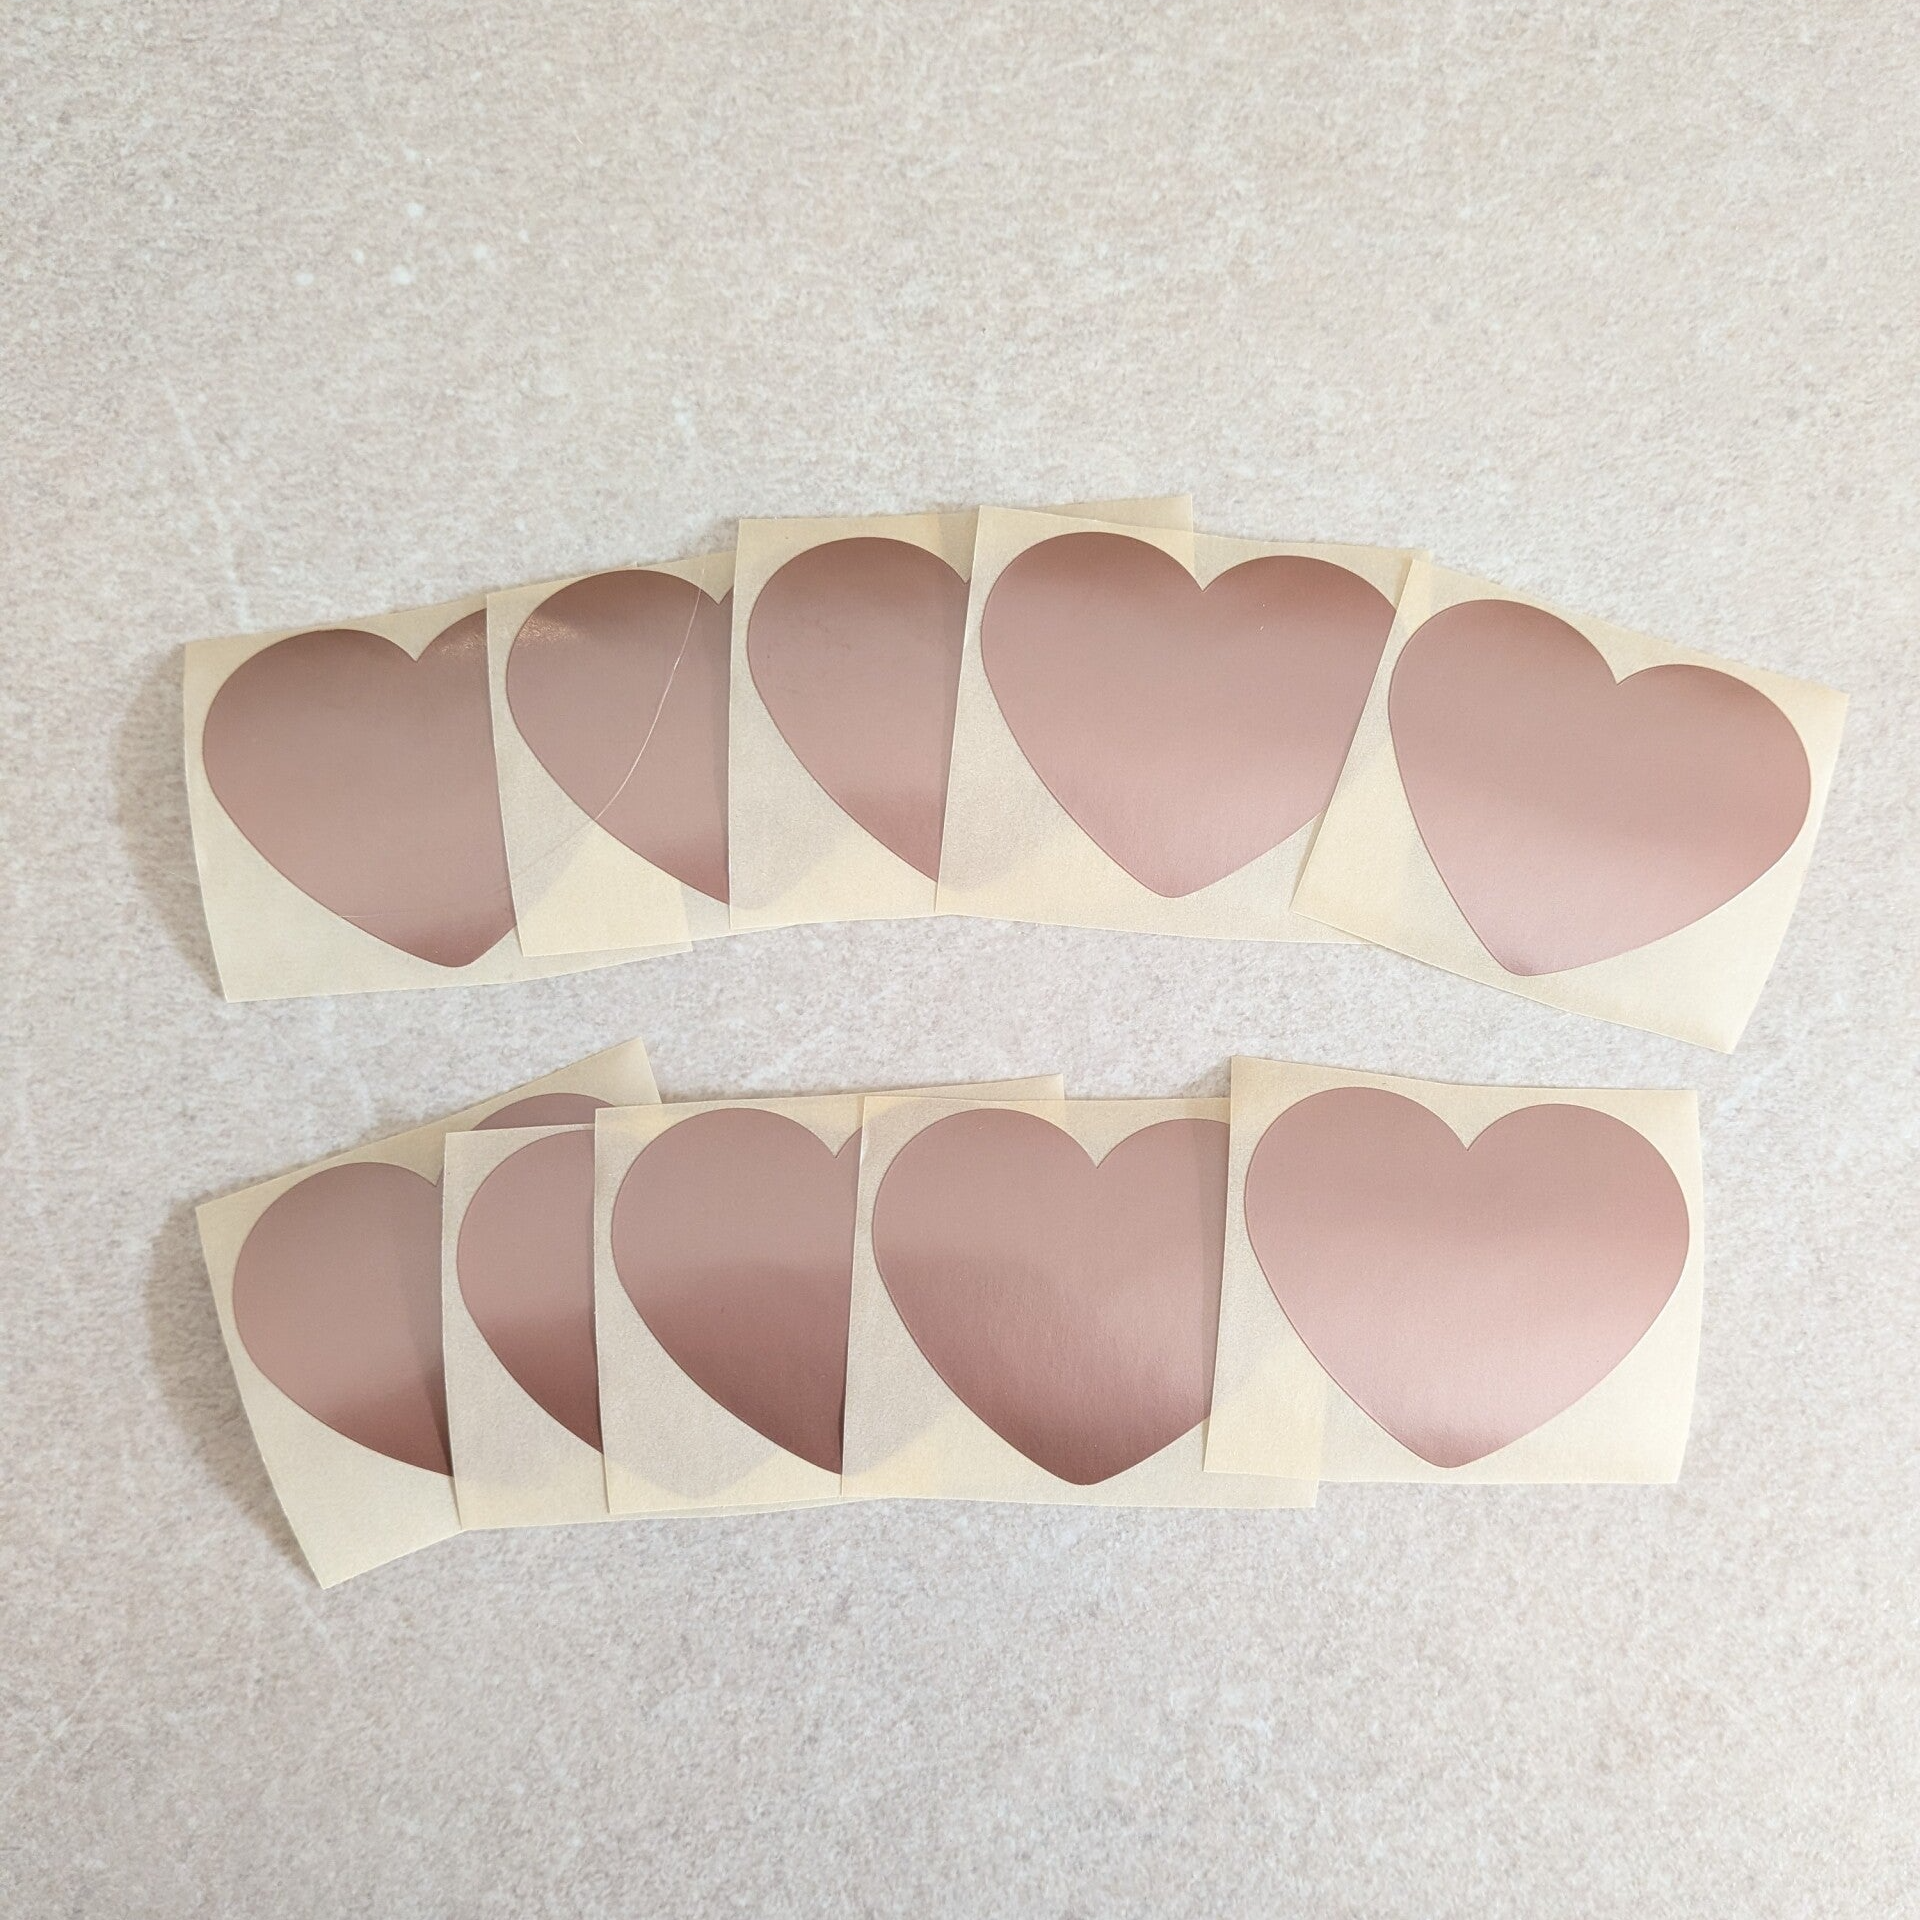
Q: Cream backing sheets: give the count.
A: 10